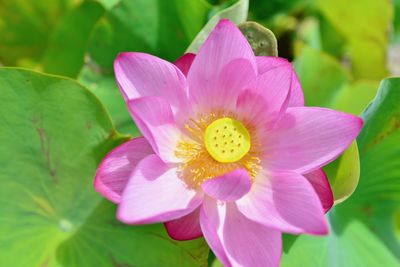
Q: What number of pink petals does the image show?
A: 14